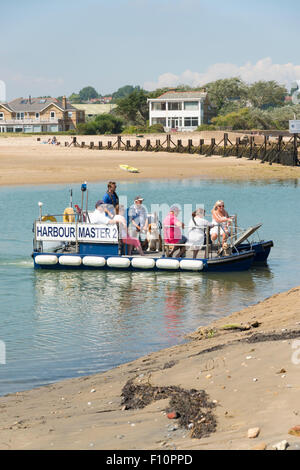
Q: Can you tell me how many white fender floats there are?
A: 7